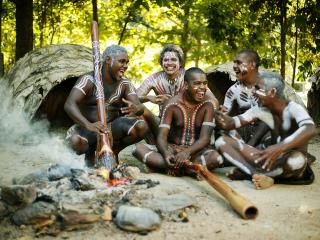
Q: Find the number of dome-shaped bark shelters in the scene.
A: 2